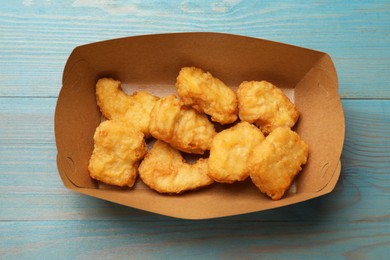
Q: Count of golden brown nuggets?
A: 8